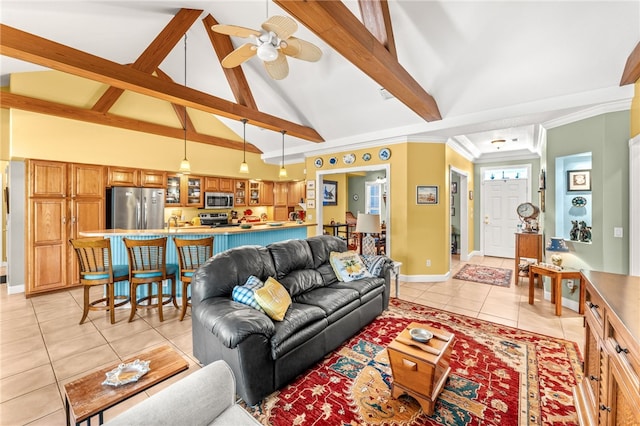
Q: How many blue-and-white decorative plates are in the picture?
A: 5